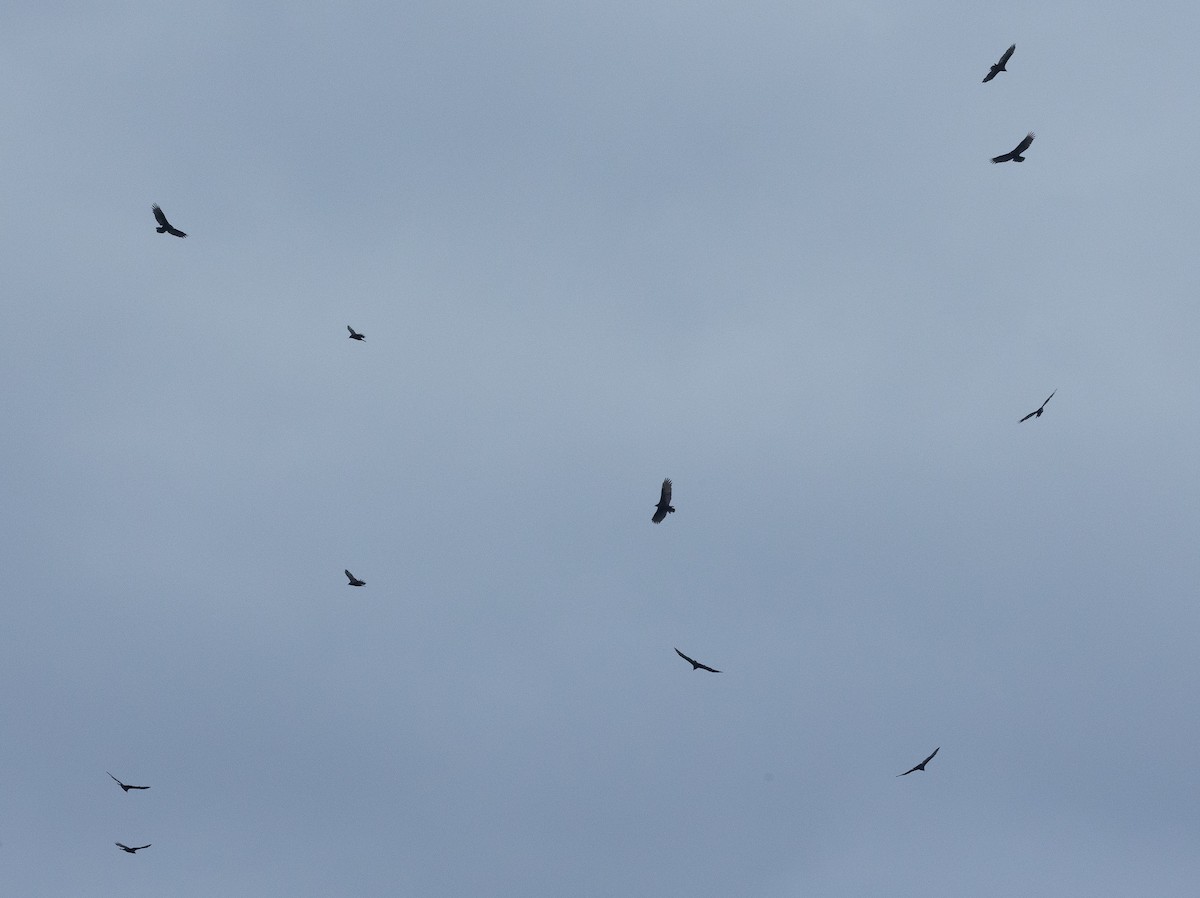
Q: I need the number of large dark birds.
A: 11